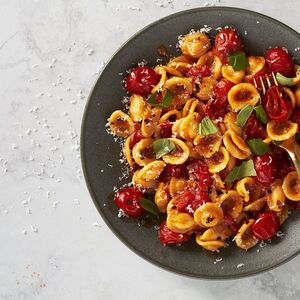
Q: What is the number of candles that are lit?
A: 0